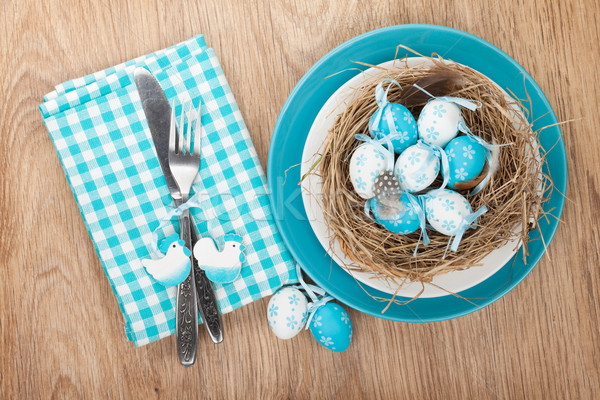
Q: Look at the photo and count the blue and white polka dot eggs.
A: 9